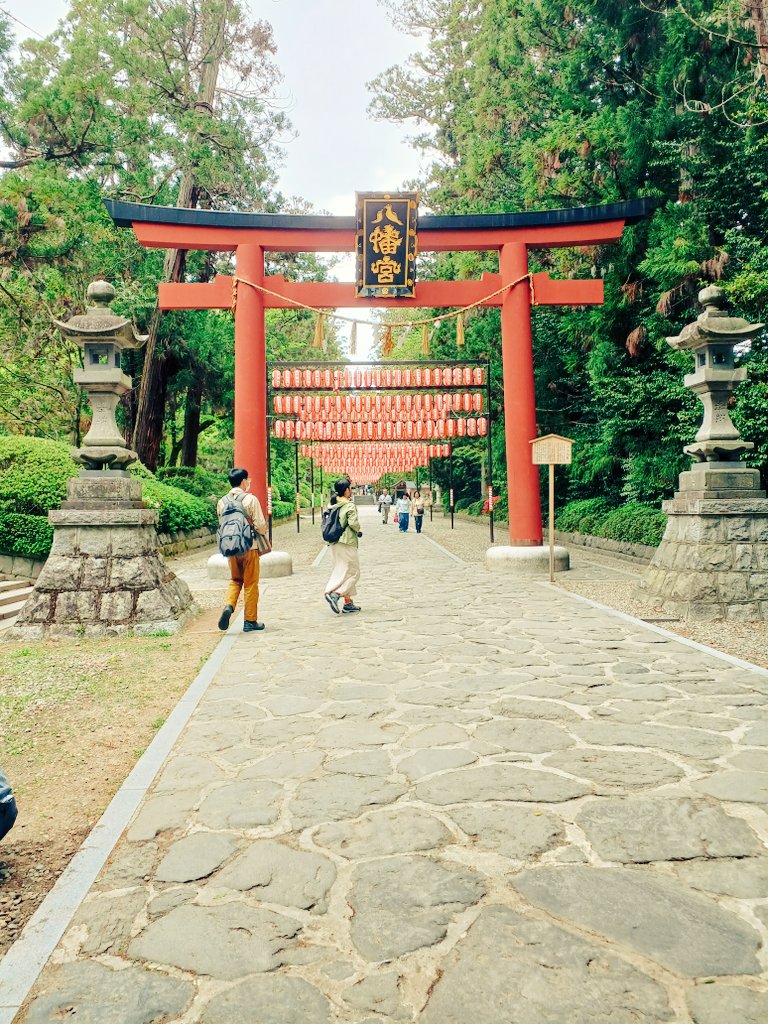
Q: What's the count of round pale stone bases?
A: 2